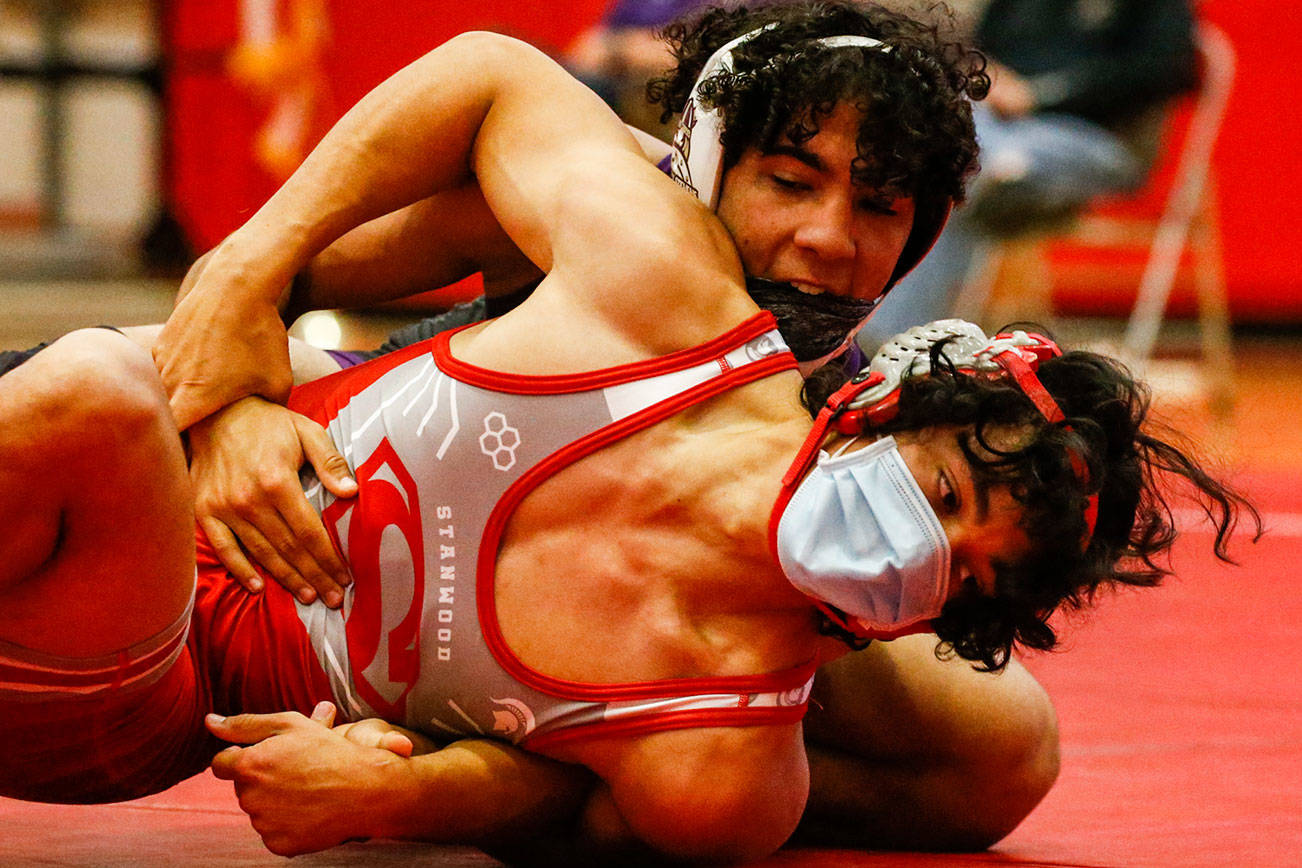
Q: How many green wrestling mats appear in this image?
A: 0